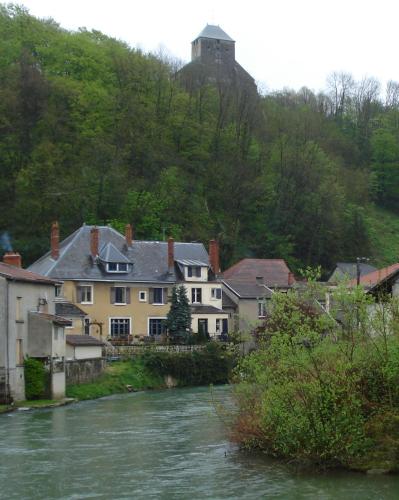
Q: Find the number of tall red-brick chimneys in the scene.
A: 5